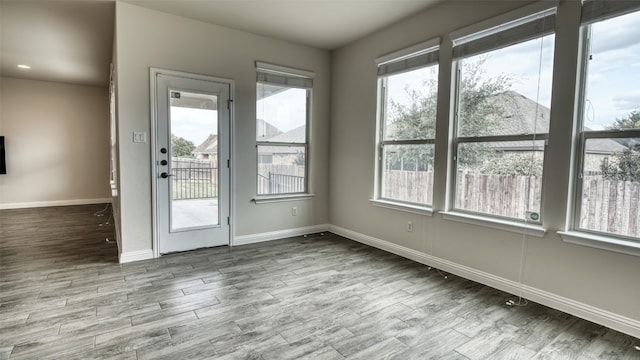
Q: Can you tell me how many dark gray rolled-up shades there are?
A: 4